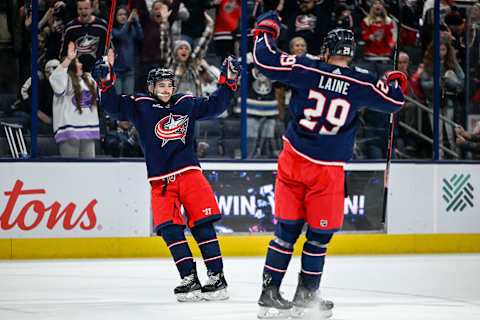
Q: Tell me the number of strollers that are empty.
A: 0